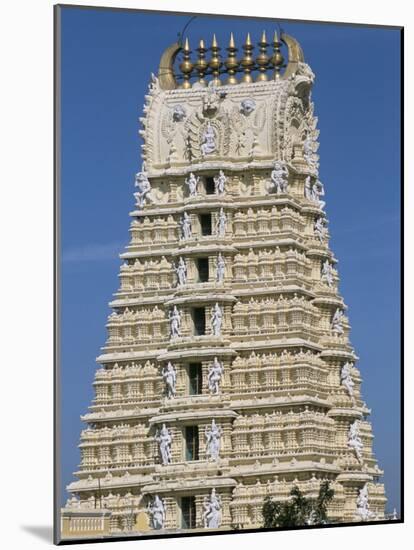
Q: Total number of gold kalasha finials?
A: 7